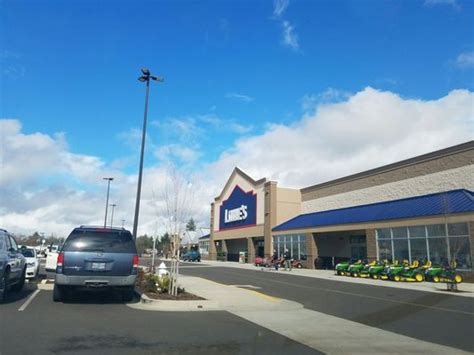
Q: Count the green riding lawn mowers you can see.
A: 5